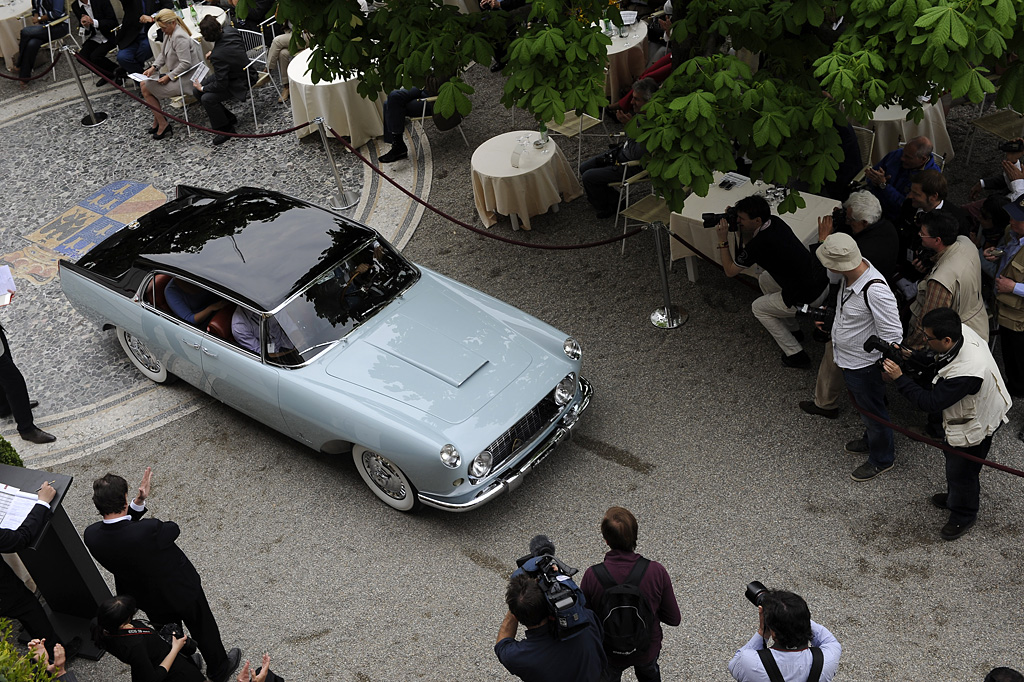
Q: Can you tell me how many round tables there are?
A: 6